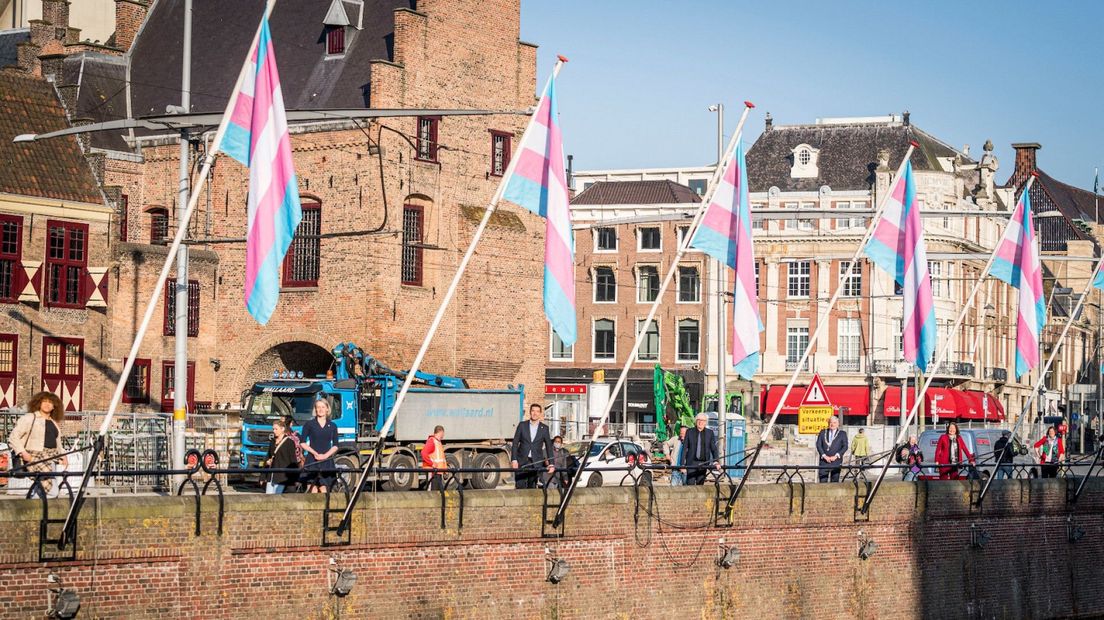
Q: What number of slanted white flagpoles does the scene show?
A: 6